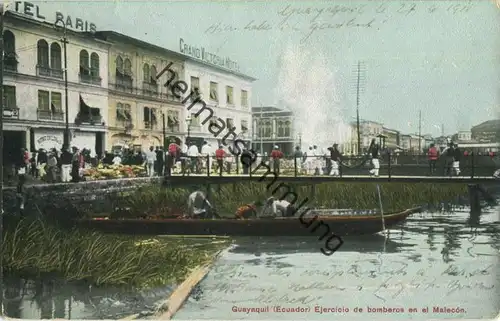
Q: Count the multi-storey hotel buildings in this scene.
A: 2